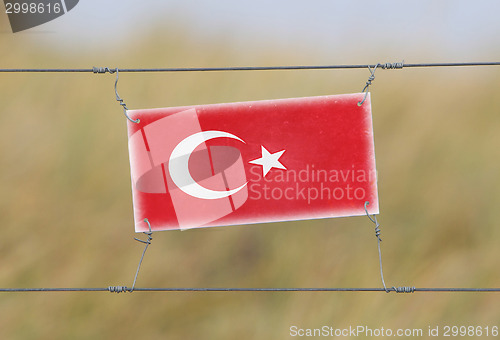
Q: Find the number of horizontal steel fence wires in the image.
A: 2